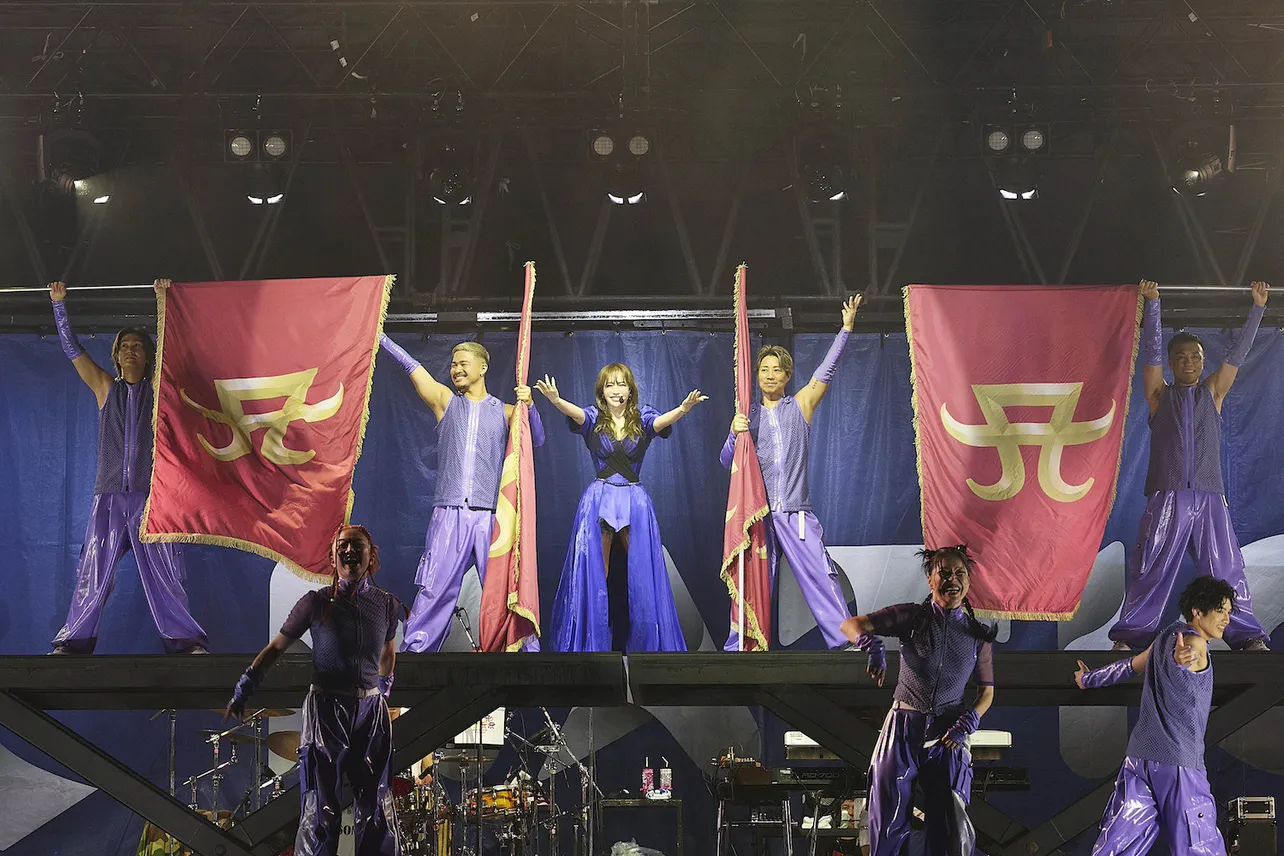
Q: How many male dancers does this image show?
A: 5